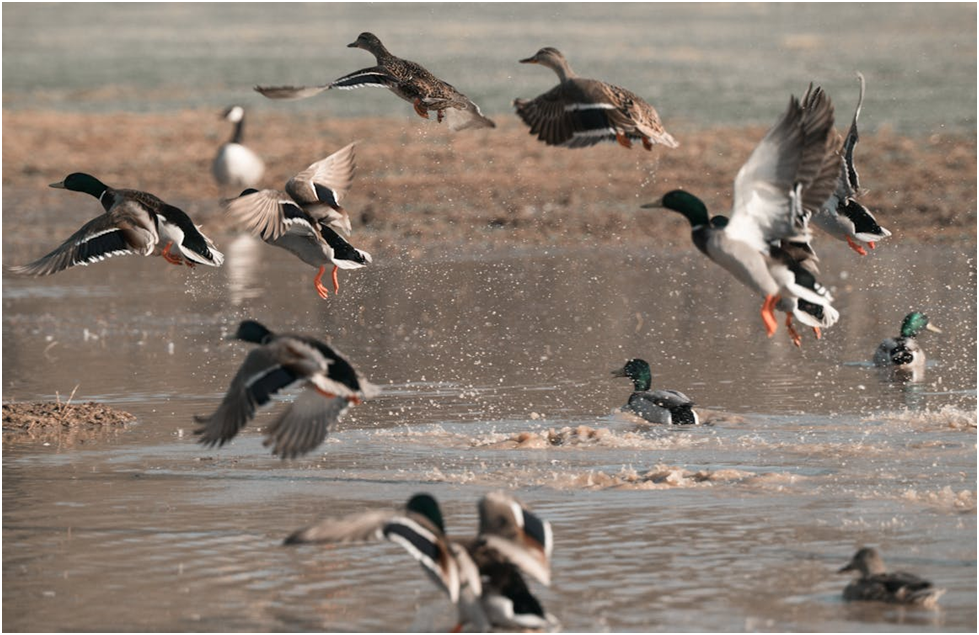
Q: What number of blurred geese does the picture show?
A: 1